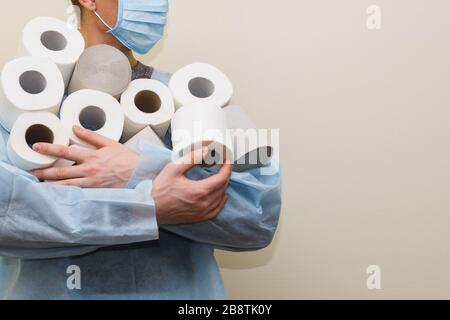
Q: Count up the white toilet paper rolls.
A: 7